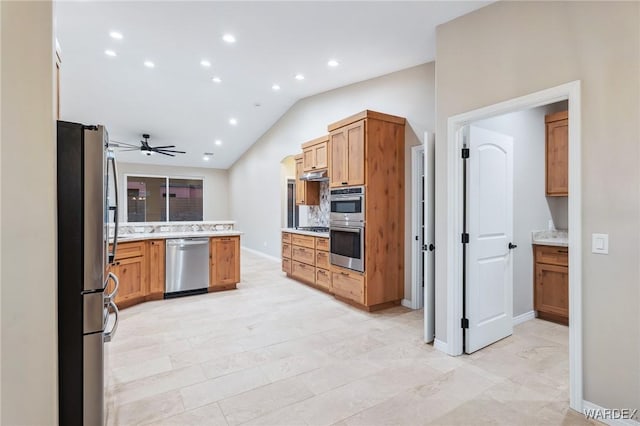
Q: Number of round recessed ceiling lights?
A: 12